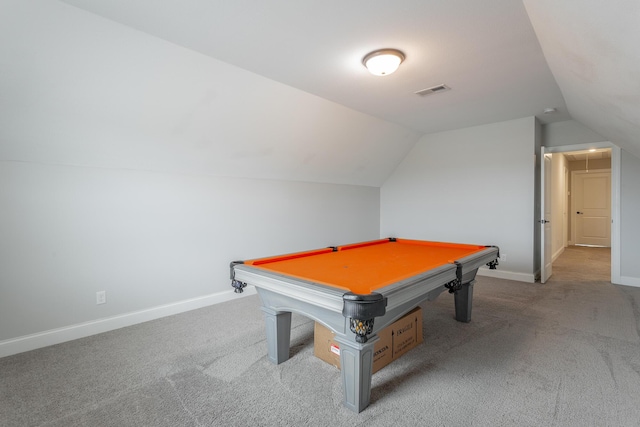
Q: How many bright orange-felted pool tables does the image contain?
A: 1